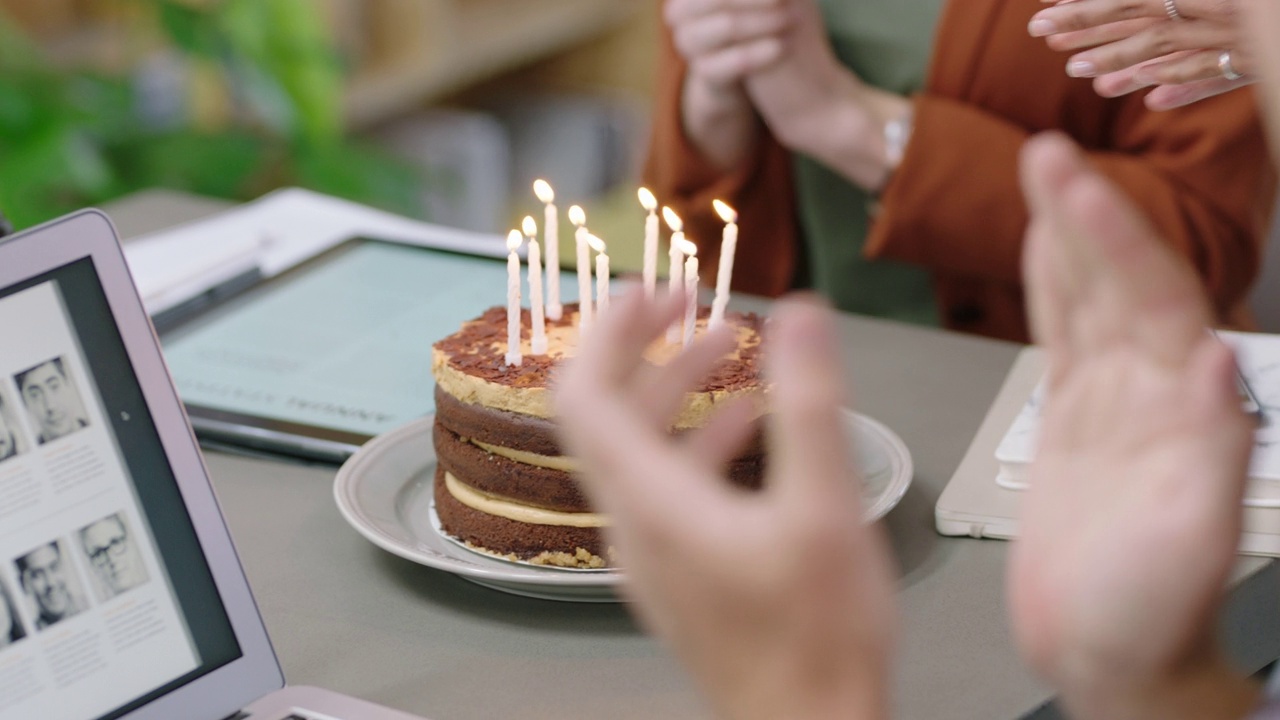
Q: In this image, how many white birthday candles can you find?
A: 9